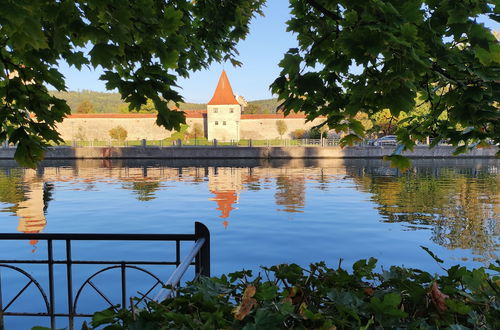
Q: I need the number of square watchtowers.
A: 1